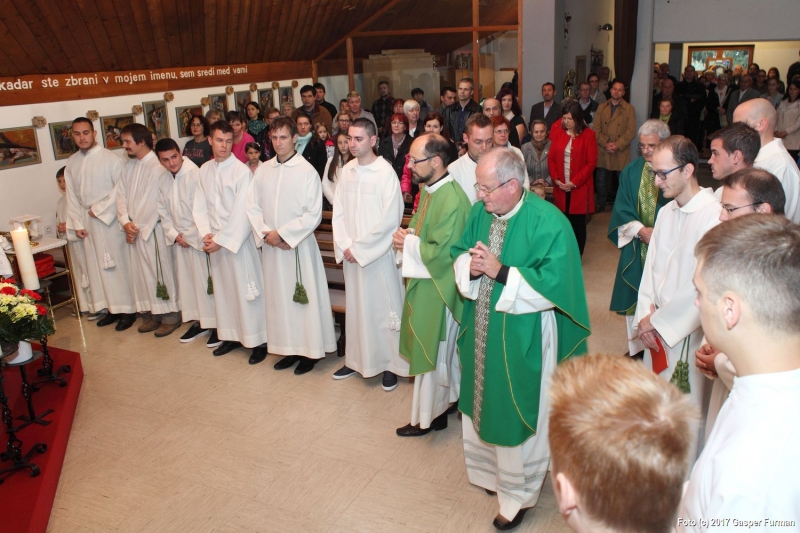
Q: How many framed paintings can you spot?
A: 9